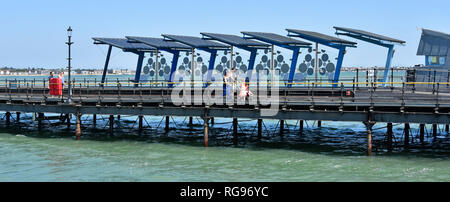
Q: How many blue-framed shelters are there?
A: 7